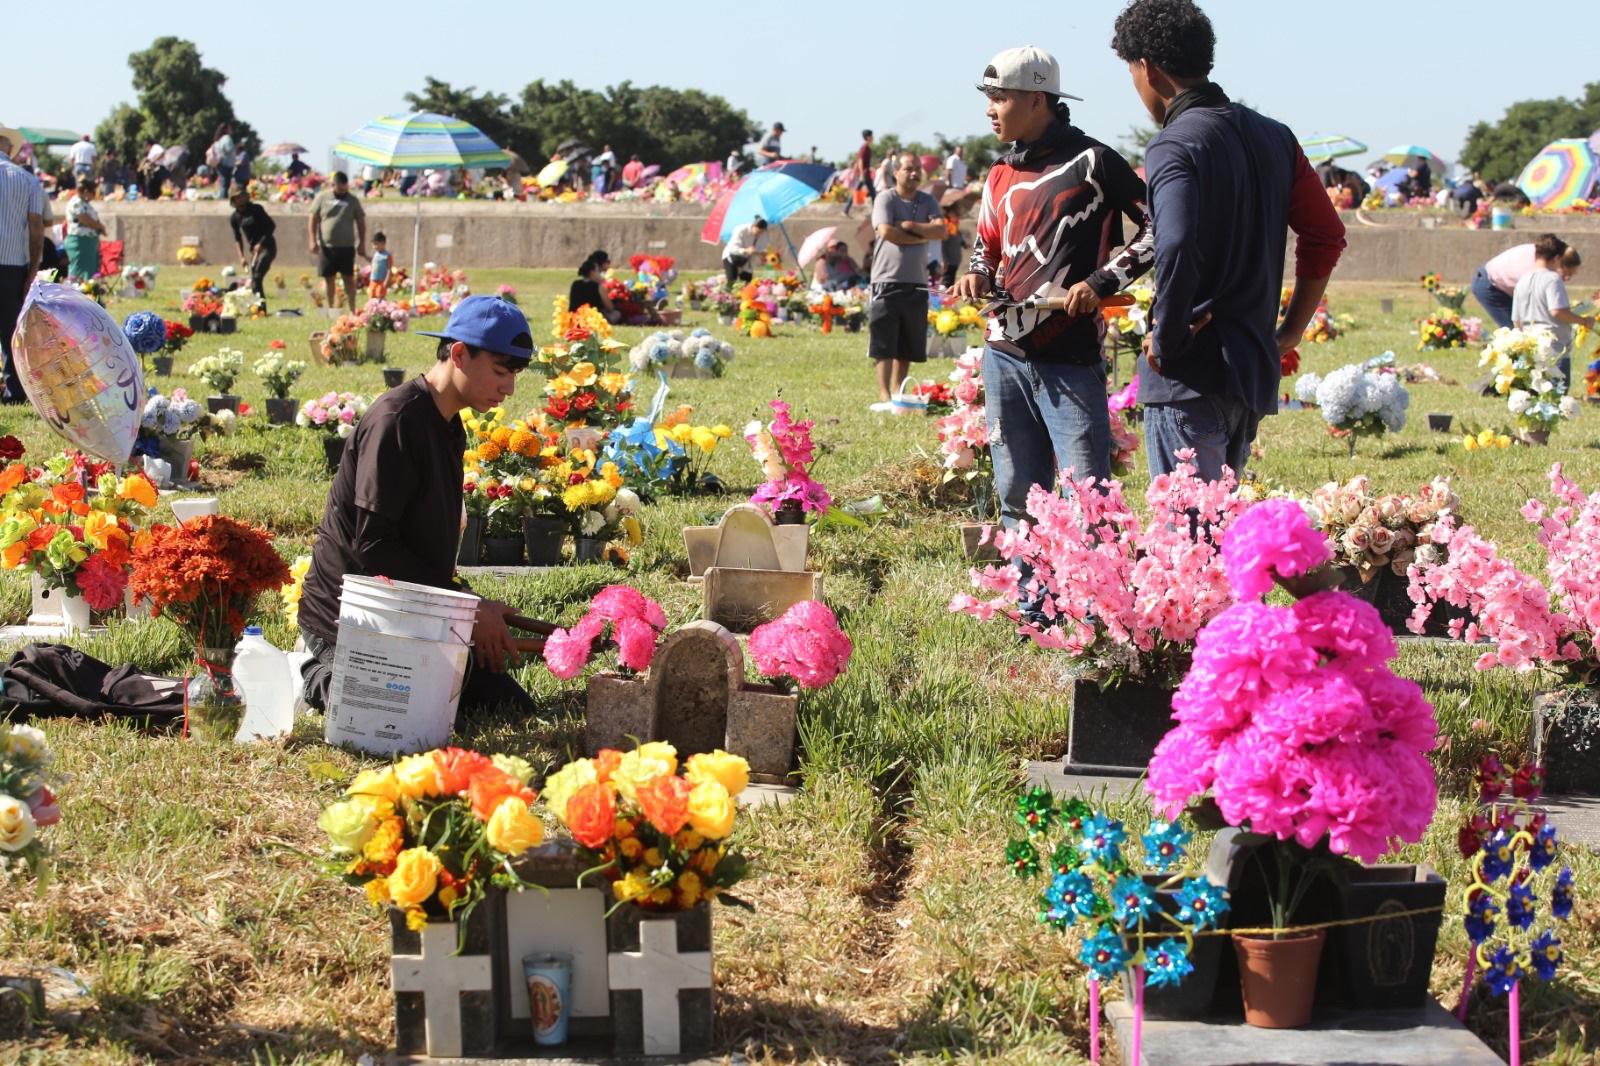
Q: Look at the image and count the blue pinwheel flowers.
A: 14